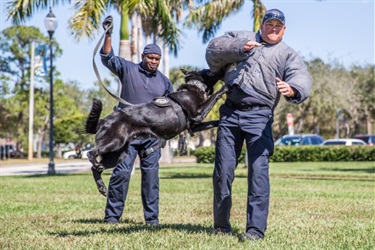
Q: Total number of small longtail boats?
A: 0